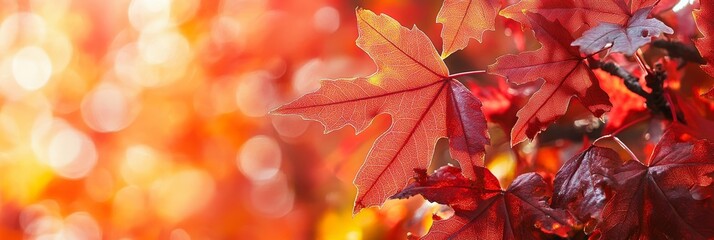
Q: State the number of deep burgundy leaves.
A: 3